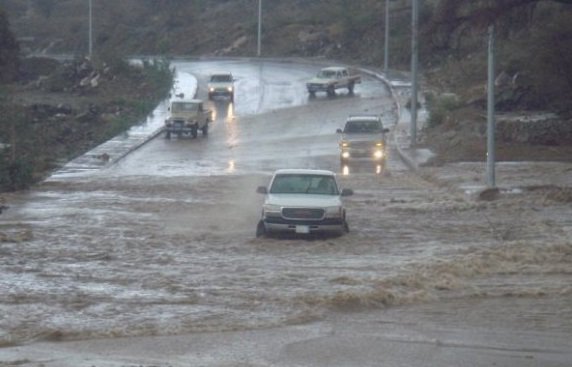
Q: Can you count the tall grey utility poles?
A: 5